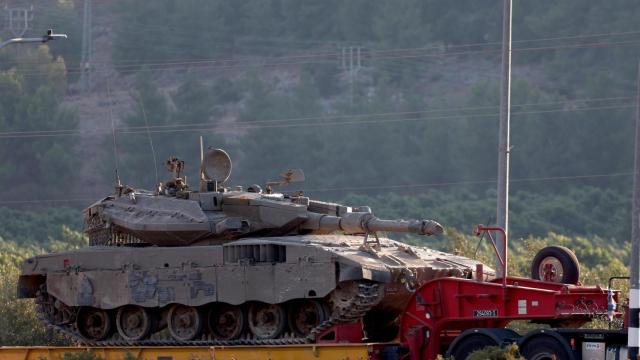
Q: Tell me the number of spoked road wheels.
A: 6